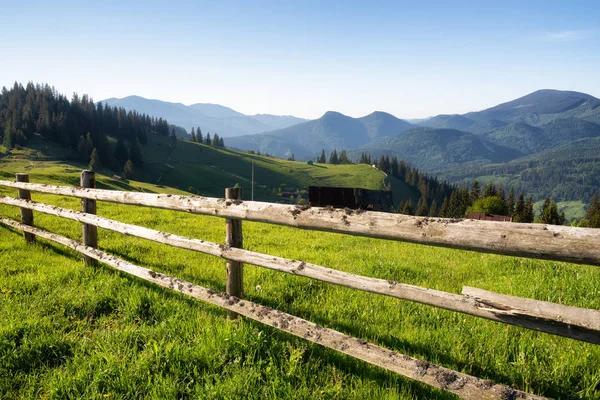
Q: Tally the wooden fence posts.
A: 3